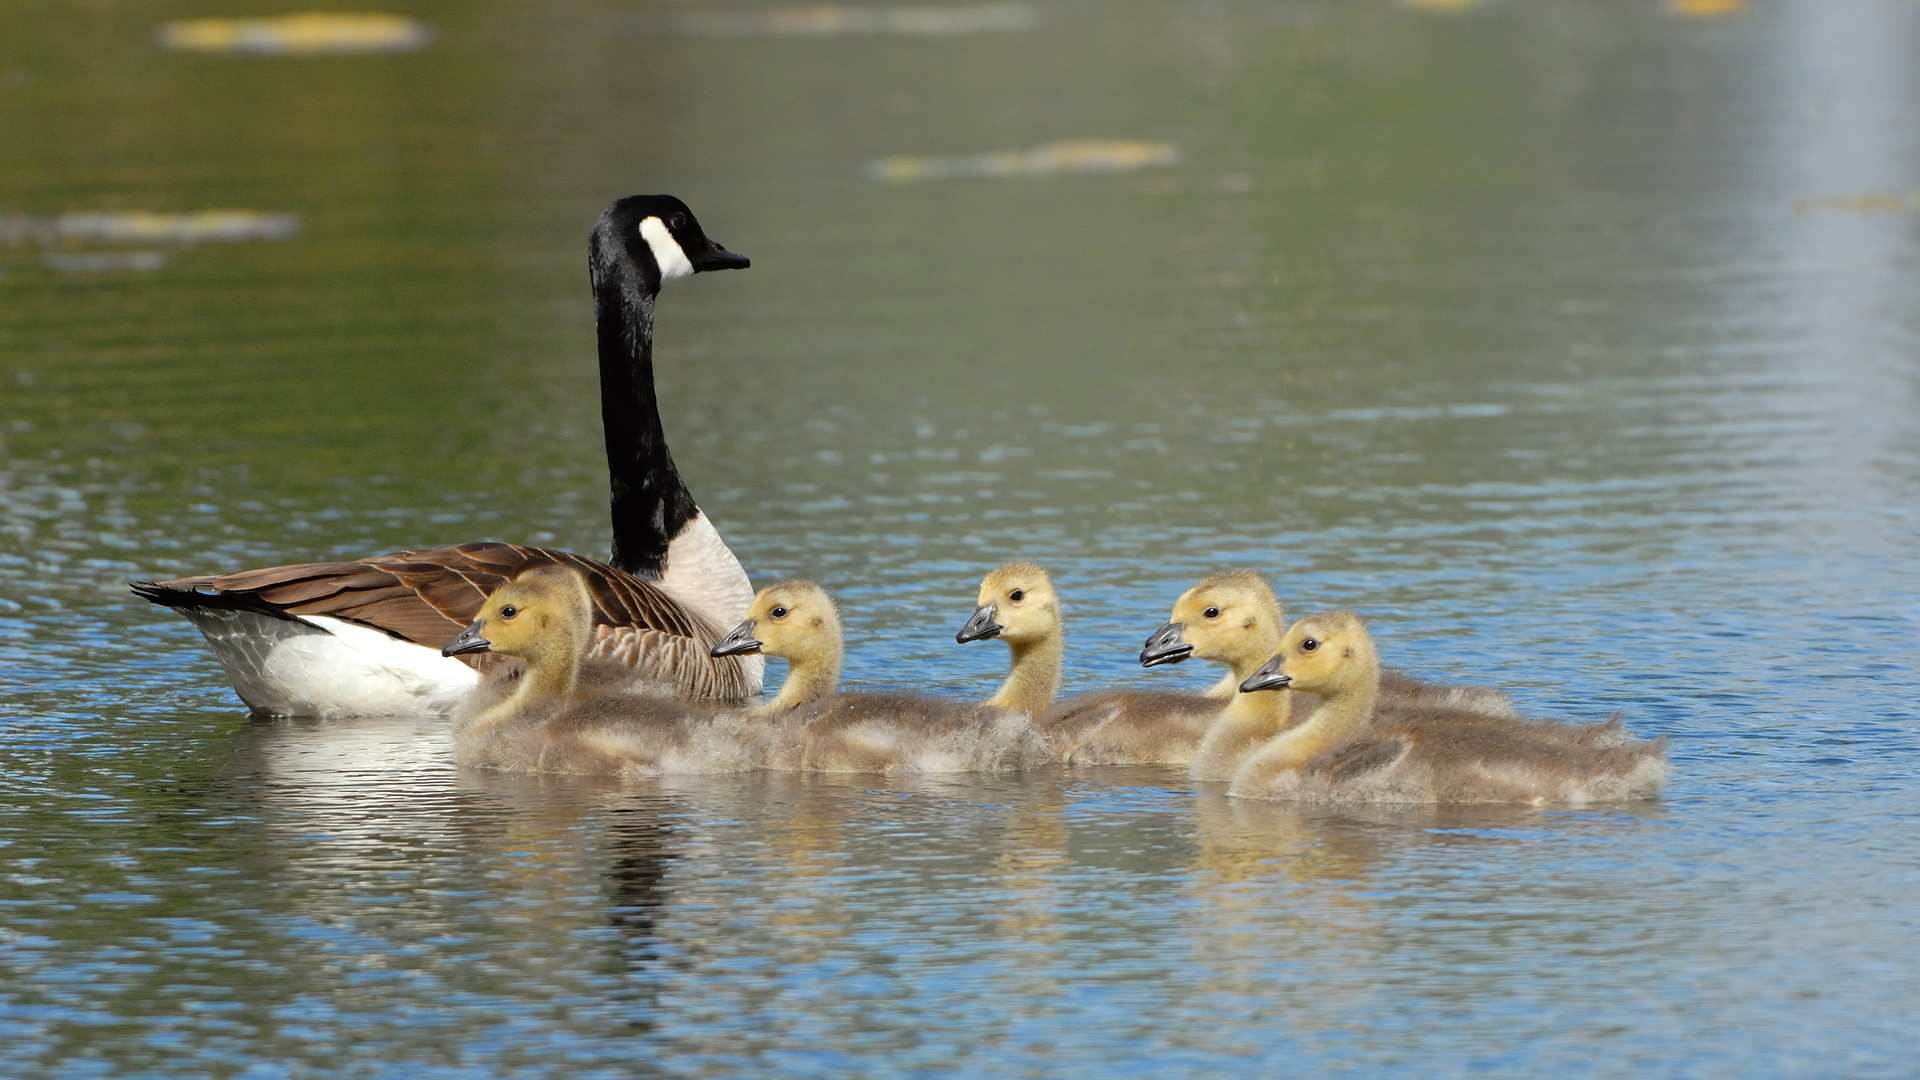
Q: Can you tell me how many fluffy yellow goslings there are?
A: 5